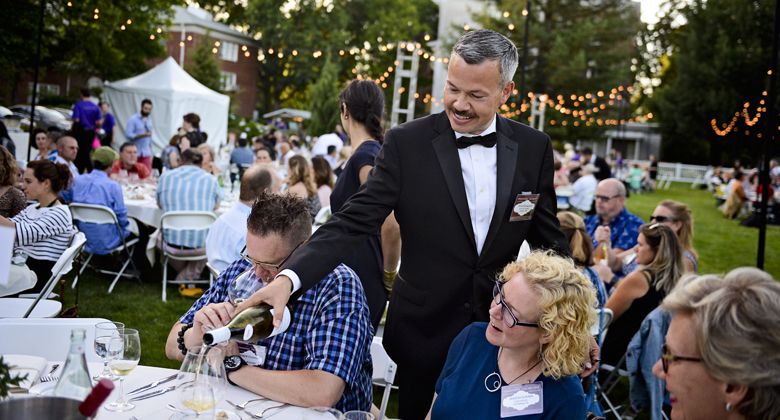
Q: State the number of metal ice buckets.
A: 1